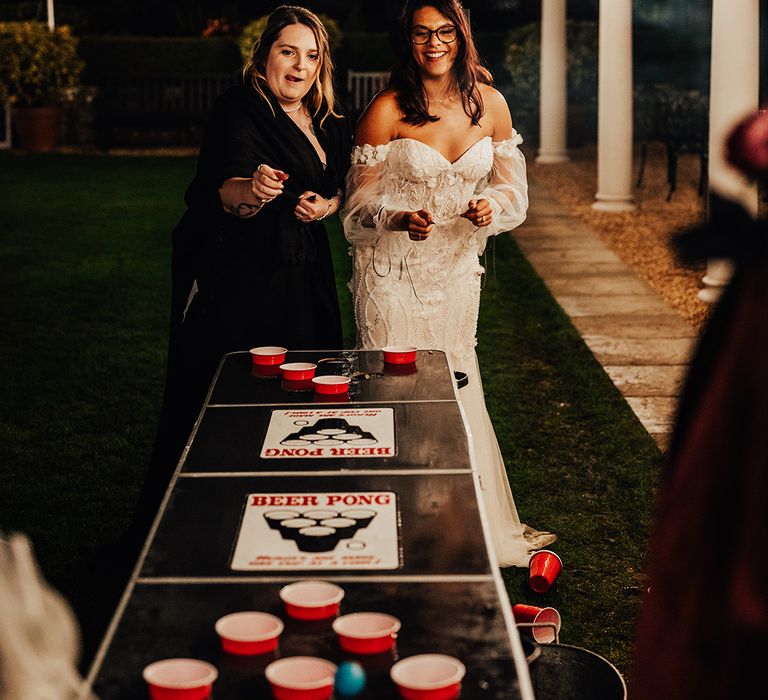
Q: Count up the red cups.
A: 12